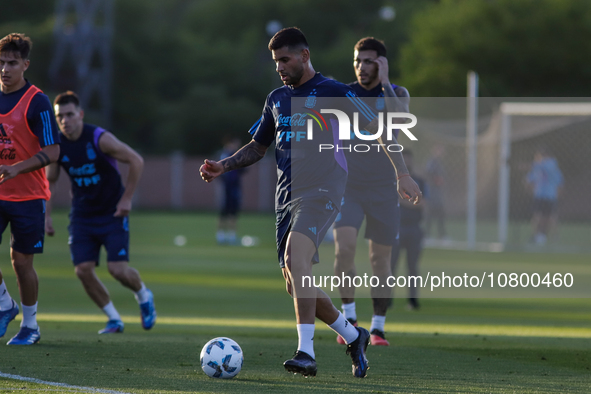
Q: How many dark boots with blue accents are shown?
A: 2